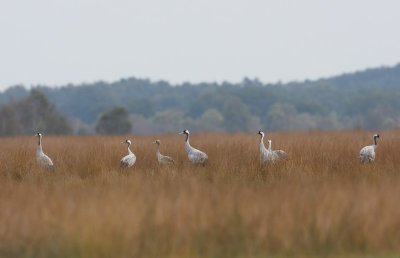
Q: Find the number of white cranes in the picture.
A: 7